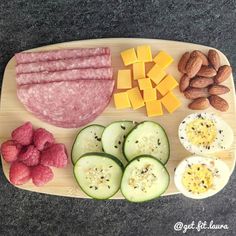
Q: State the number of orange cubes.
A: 13